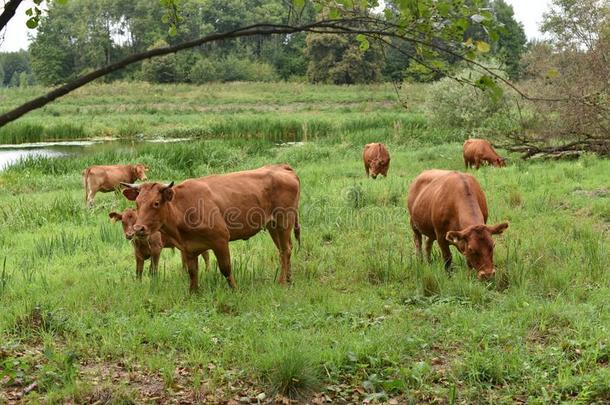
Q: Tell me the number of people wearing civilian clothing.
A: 0